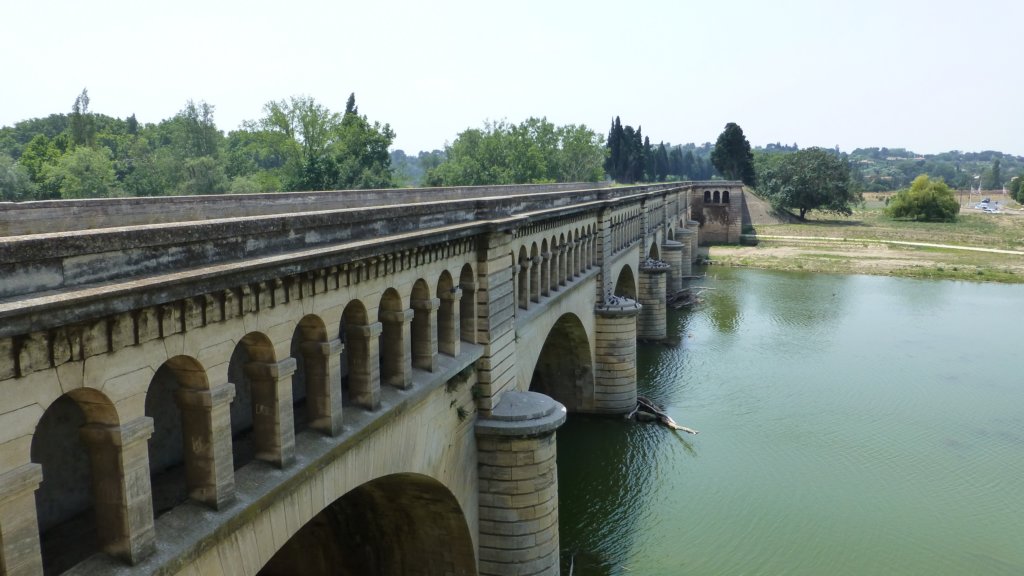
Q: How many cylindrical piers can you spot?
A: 6